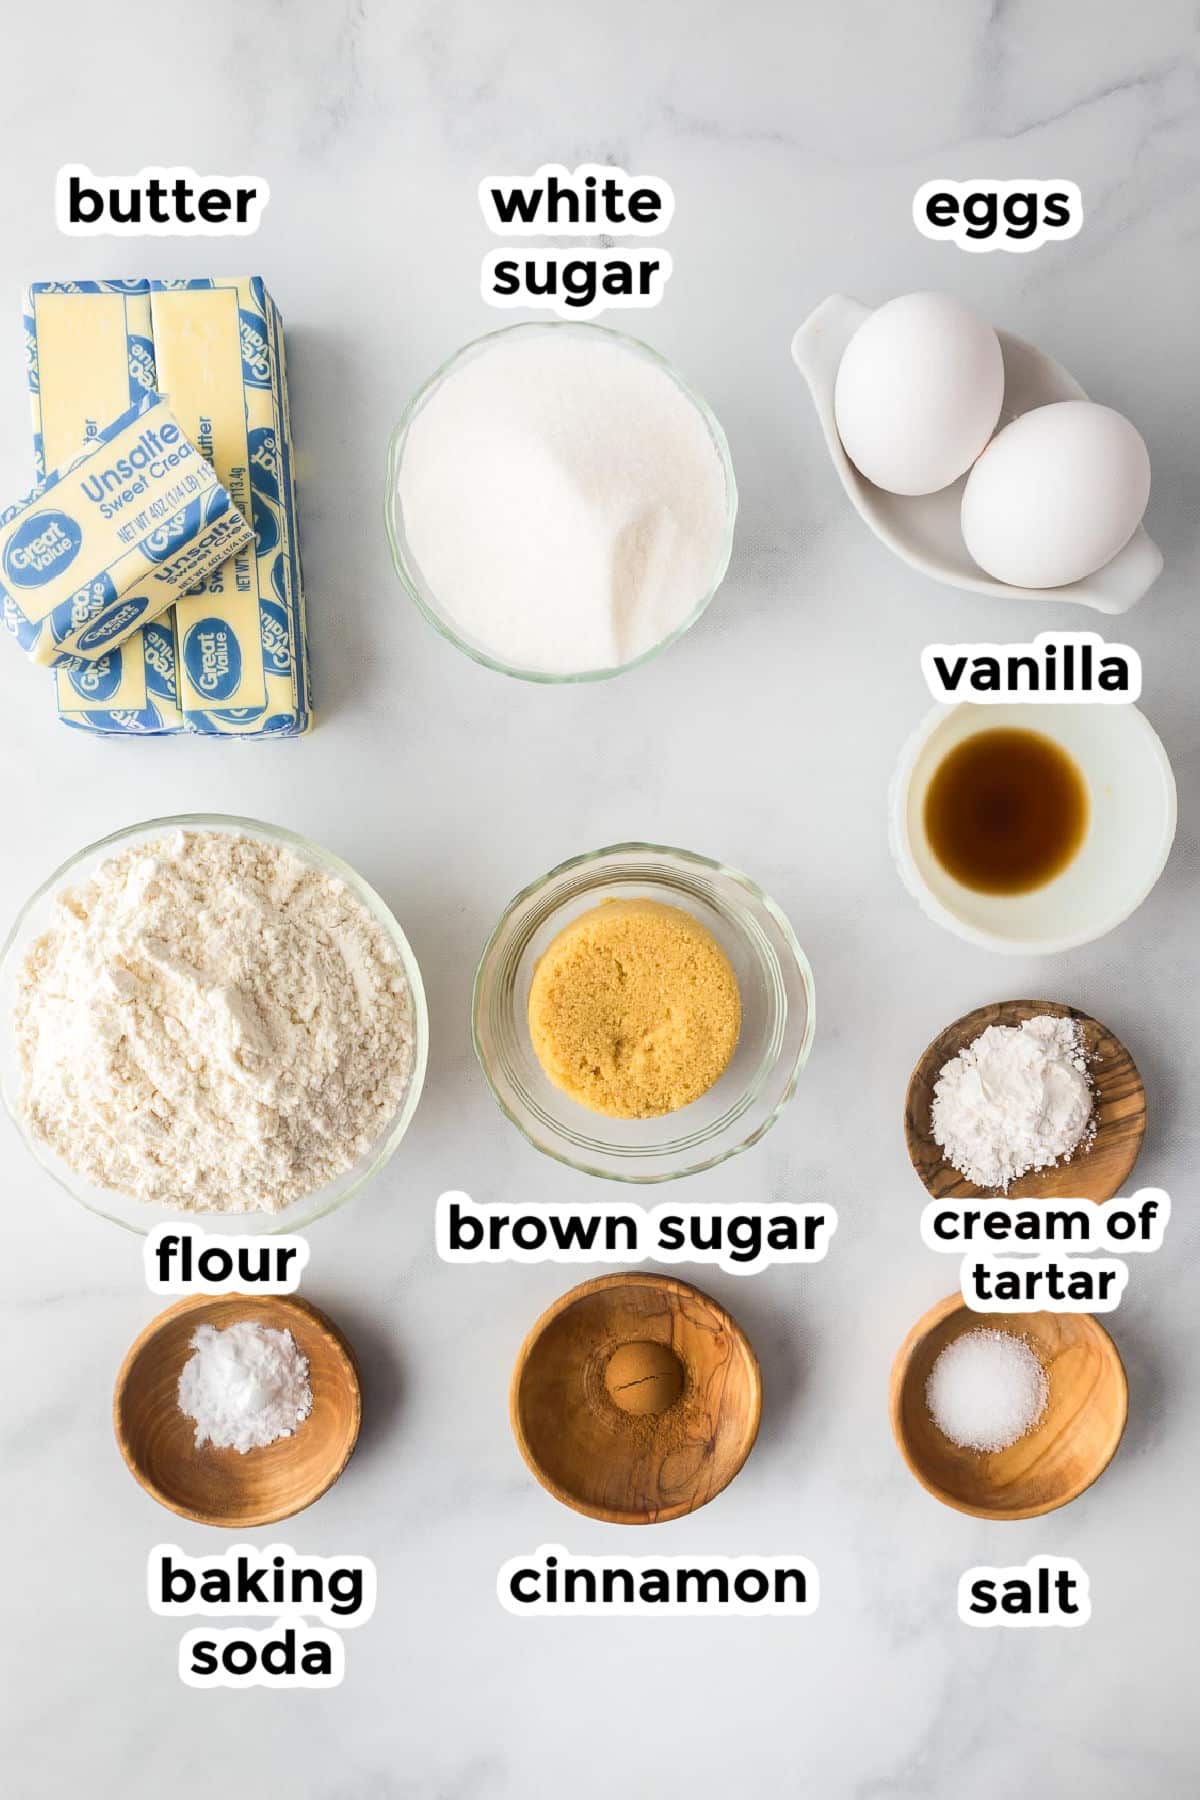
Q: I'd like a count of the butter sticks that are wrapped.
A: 3